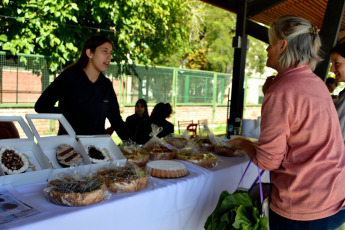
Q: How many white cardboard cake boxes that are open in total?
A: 3